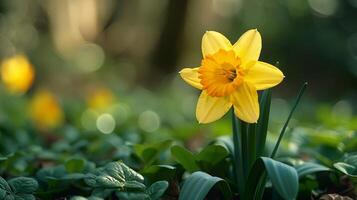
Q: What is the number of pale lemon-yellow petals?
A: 6